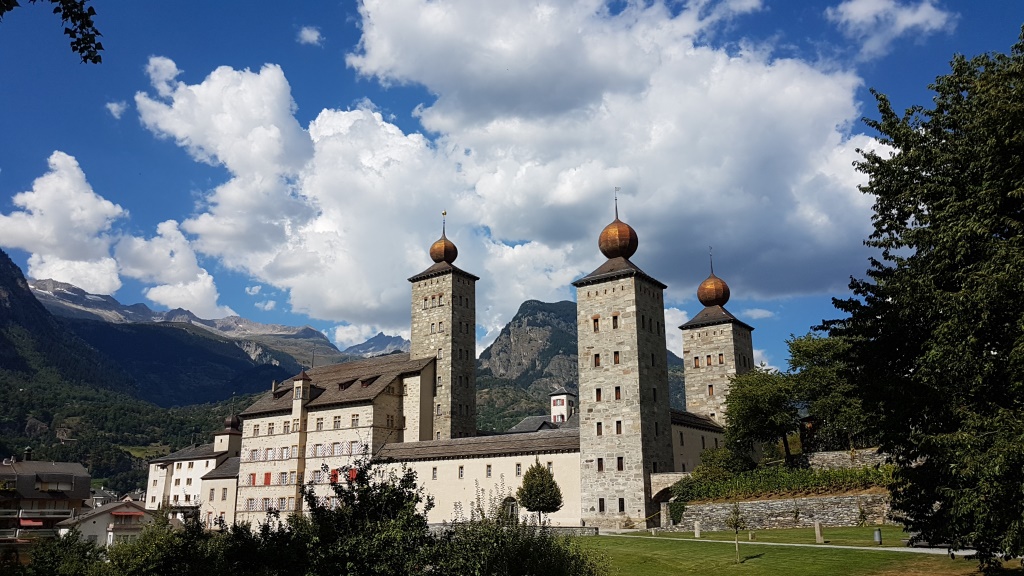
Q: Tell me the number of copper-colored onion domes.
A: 3